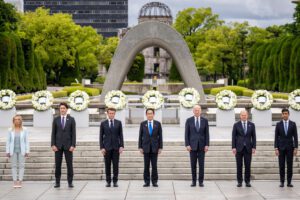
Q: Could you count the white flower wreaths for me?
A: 9